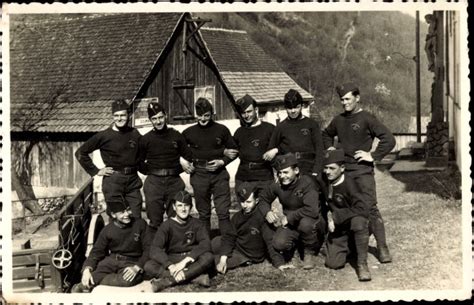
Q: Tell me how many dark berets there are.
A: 11